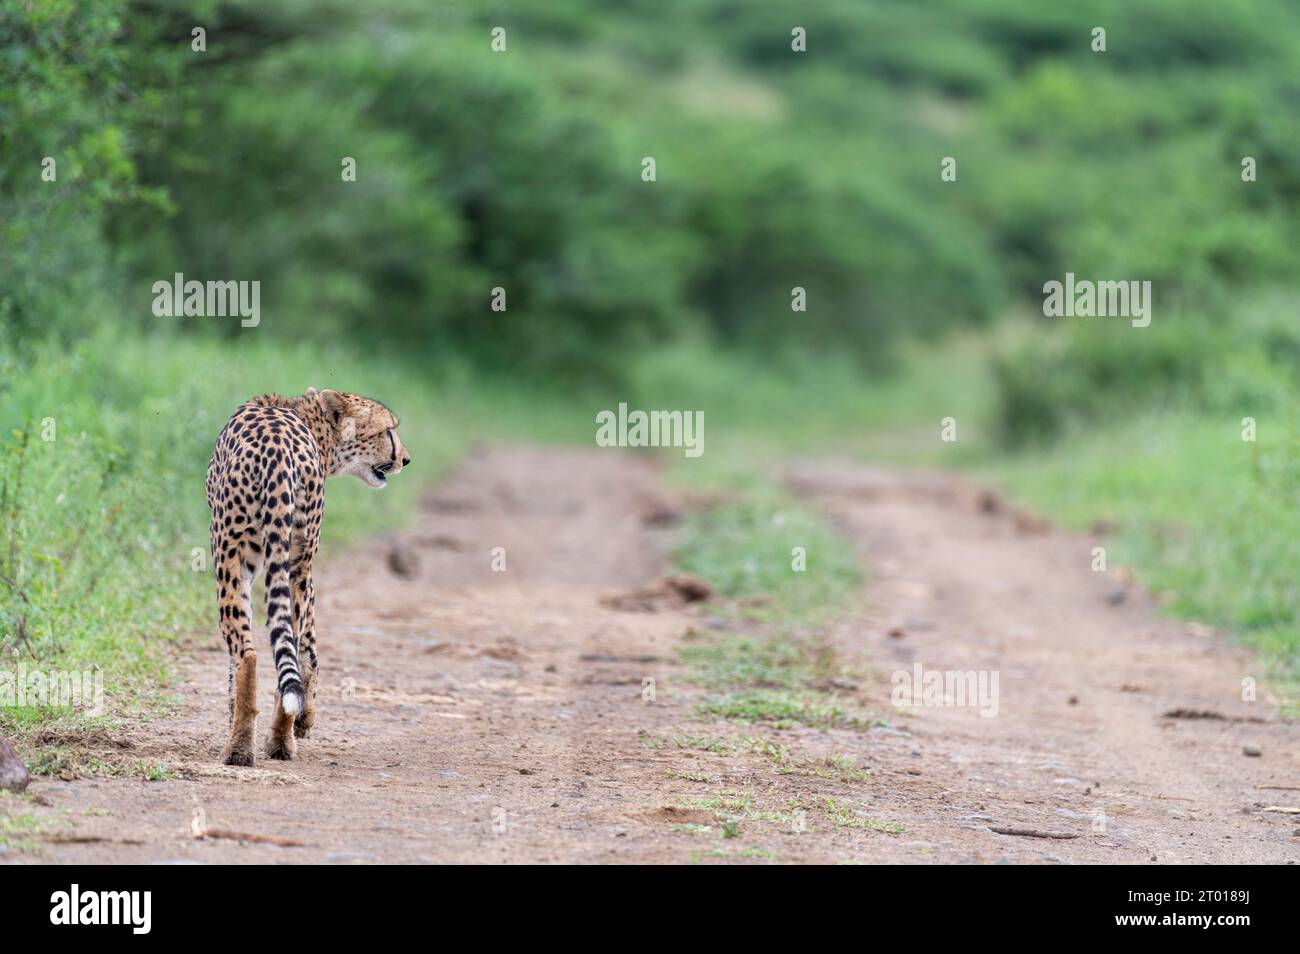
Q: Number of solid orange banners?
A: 0